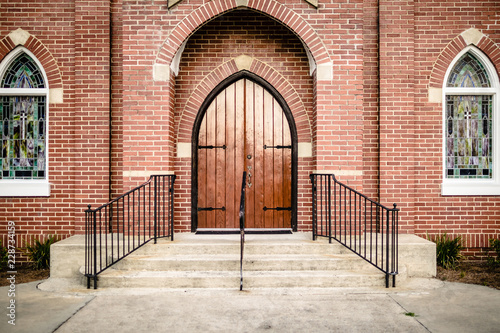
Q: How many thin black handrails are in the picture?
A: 3